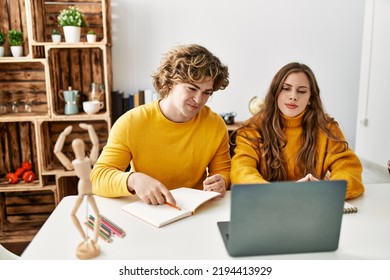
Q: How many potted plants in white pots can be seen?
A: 5